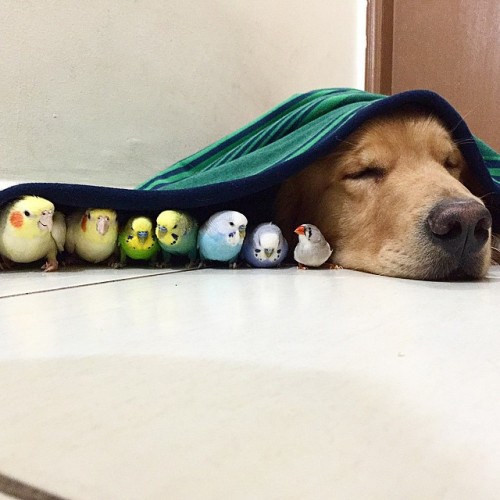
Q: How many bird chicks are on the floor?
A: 7